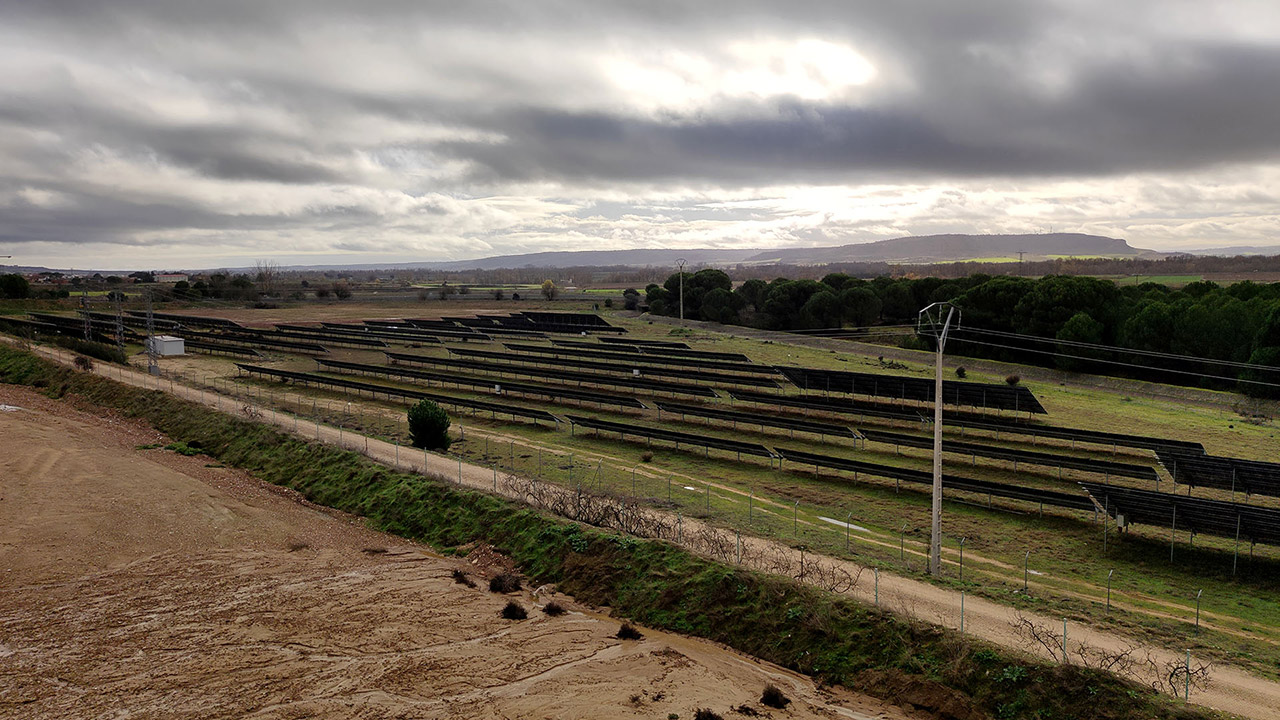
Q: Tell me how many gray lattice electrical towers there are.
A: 3